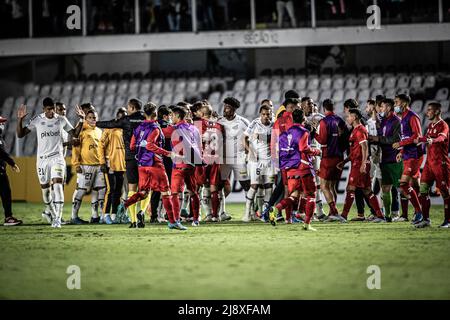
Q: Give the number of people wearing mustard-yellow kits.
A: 2